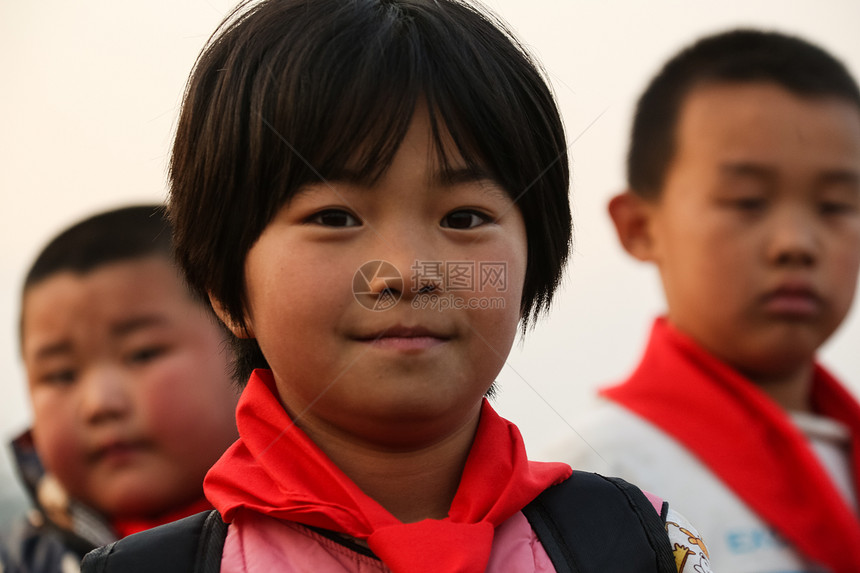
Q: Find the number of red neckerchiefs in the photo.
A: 3